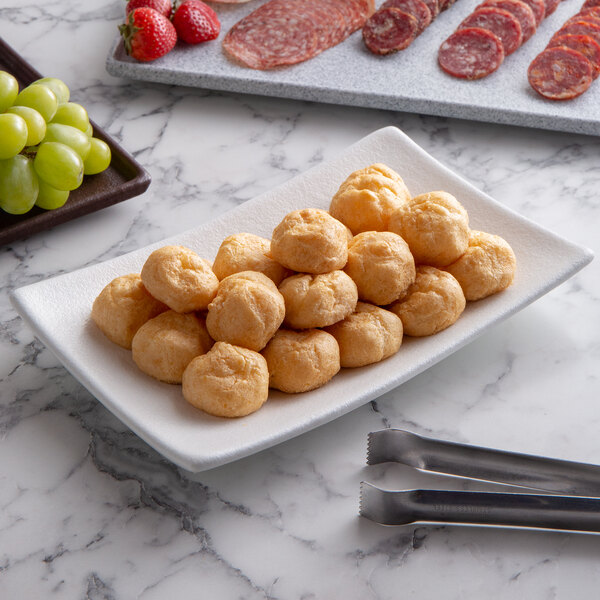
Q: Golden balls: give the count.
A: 15